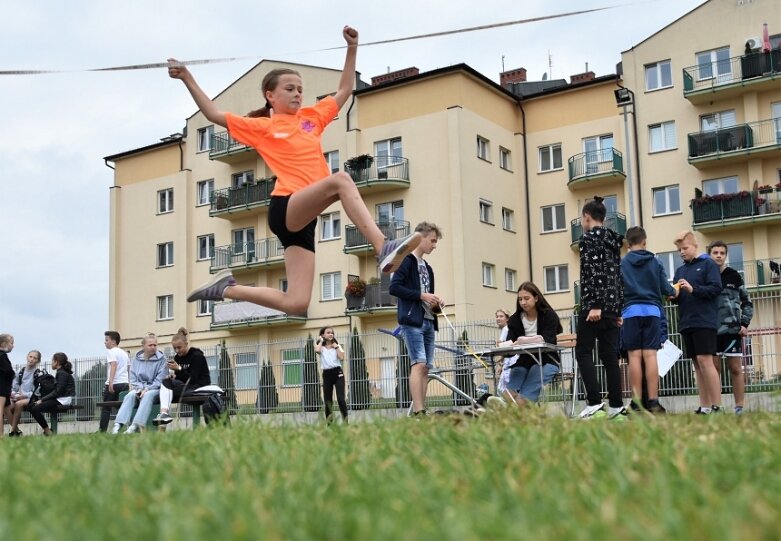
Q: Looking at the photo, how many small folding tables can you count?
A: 1